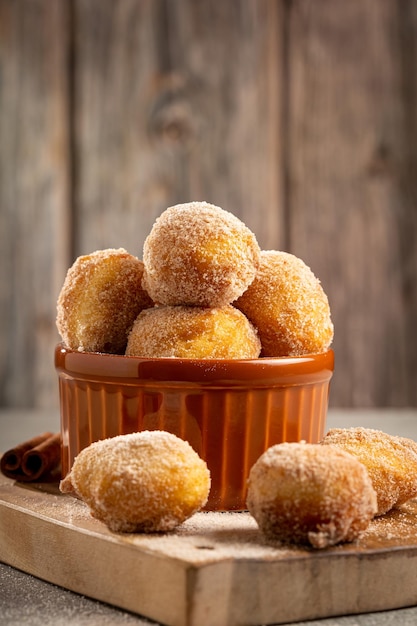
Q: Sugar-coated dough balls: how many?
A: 7